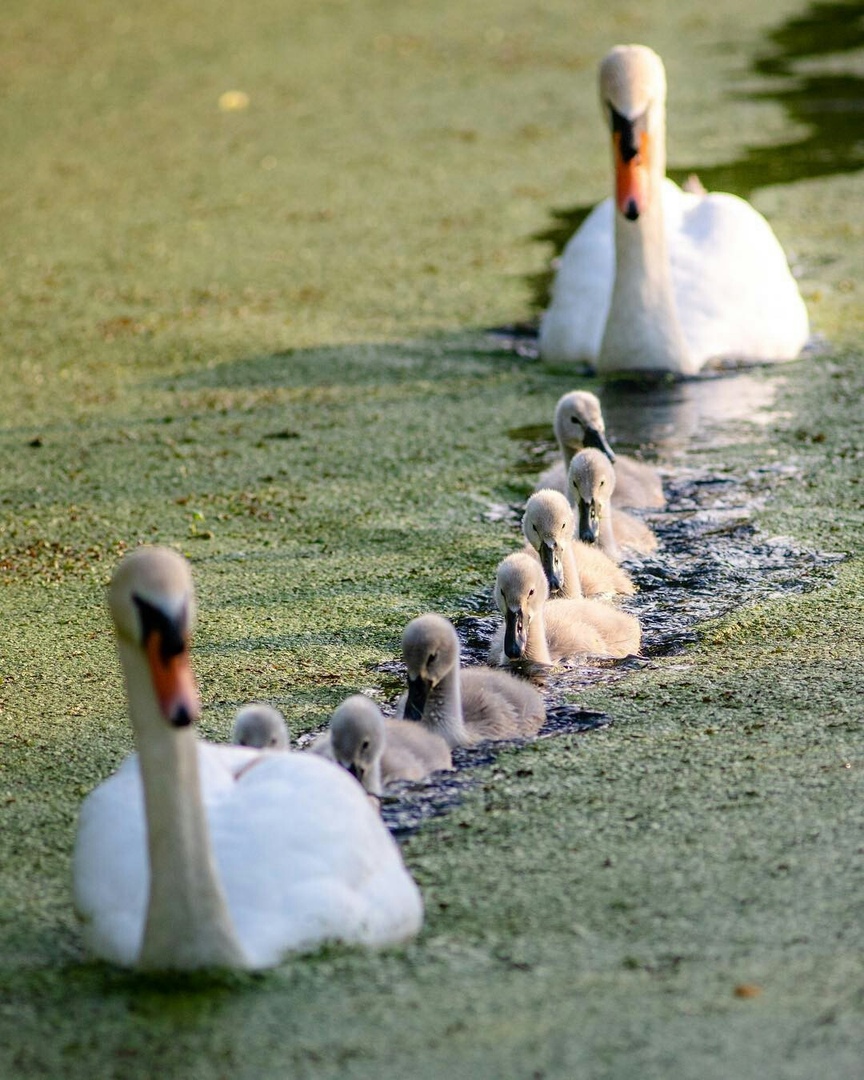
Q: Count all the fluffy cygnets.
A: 7